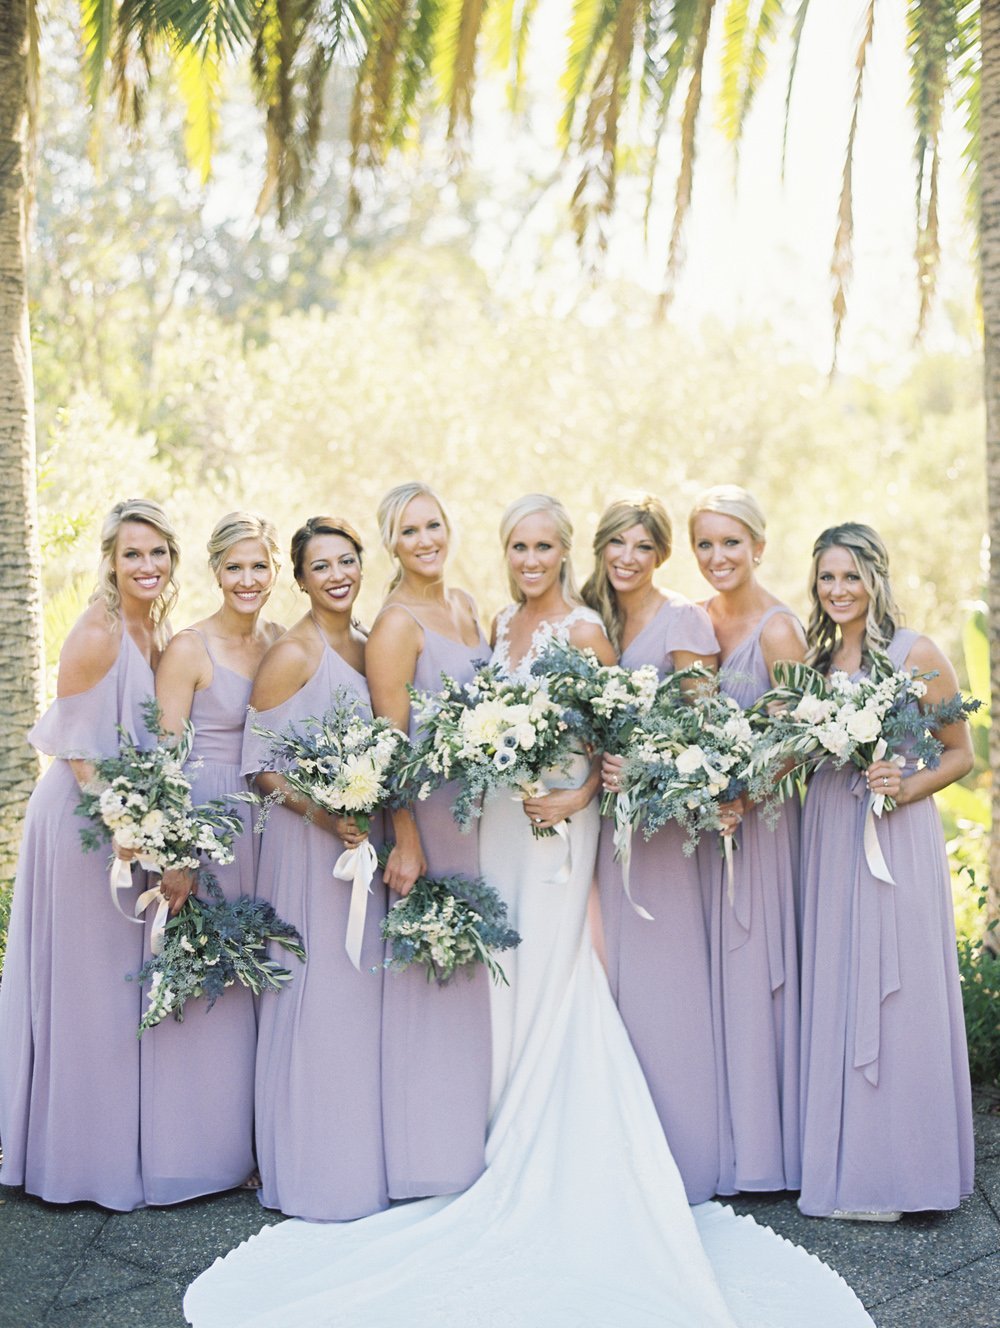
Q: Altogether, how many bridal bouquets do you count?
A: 8